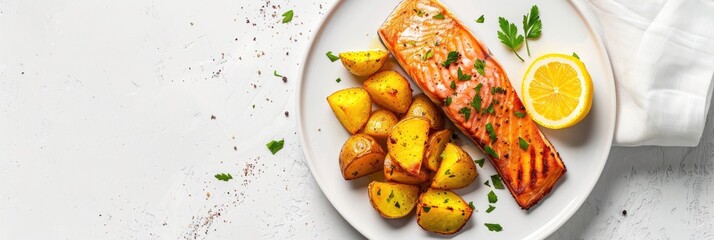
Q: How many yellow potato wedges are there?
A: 12